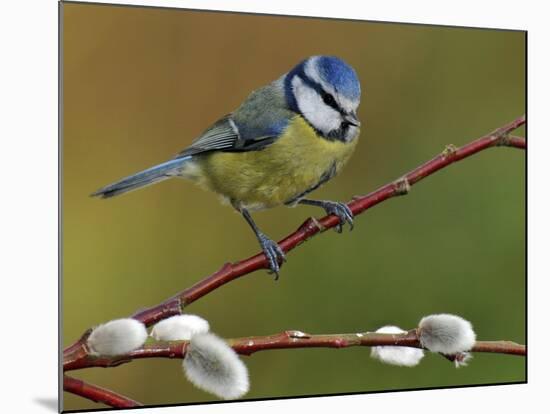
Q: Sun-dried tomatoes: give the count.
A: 0